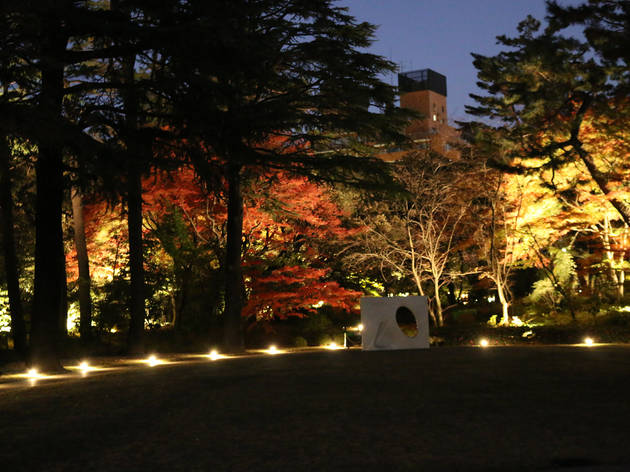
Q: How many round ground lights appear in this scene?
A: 8